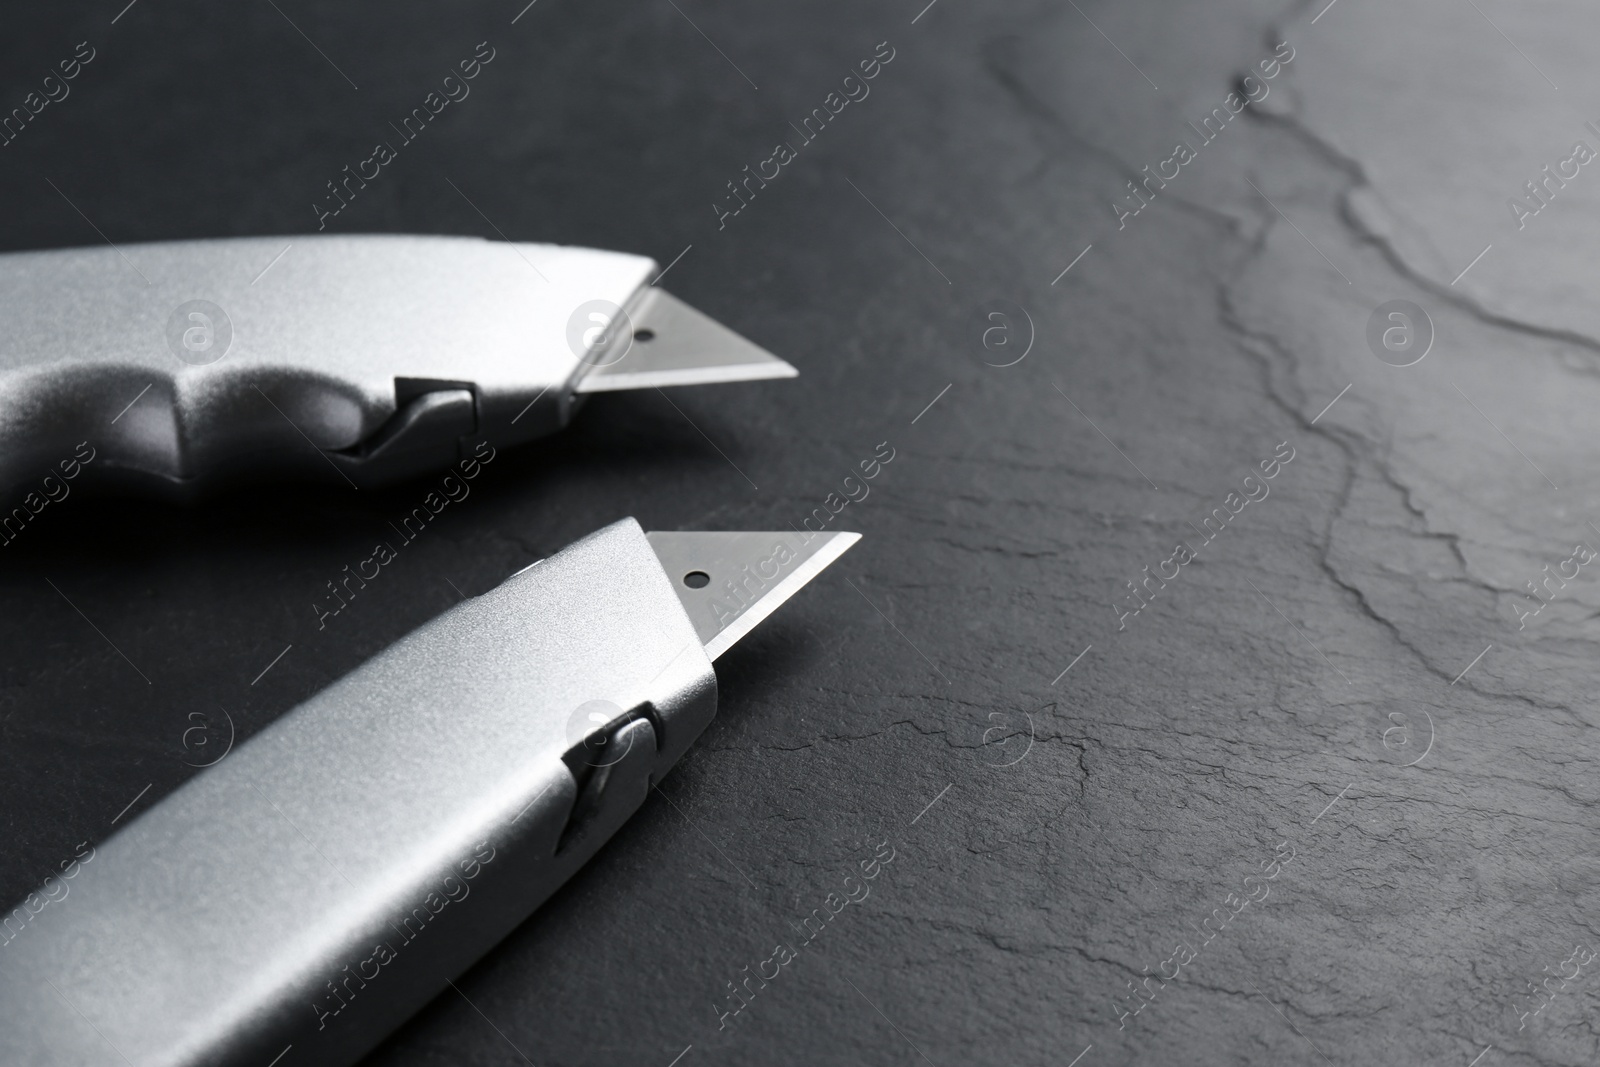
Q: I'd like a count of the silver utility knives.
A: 2